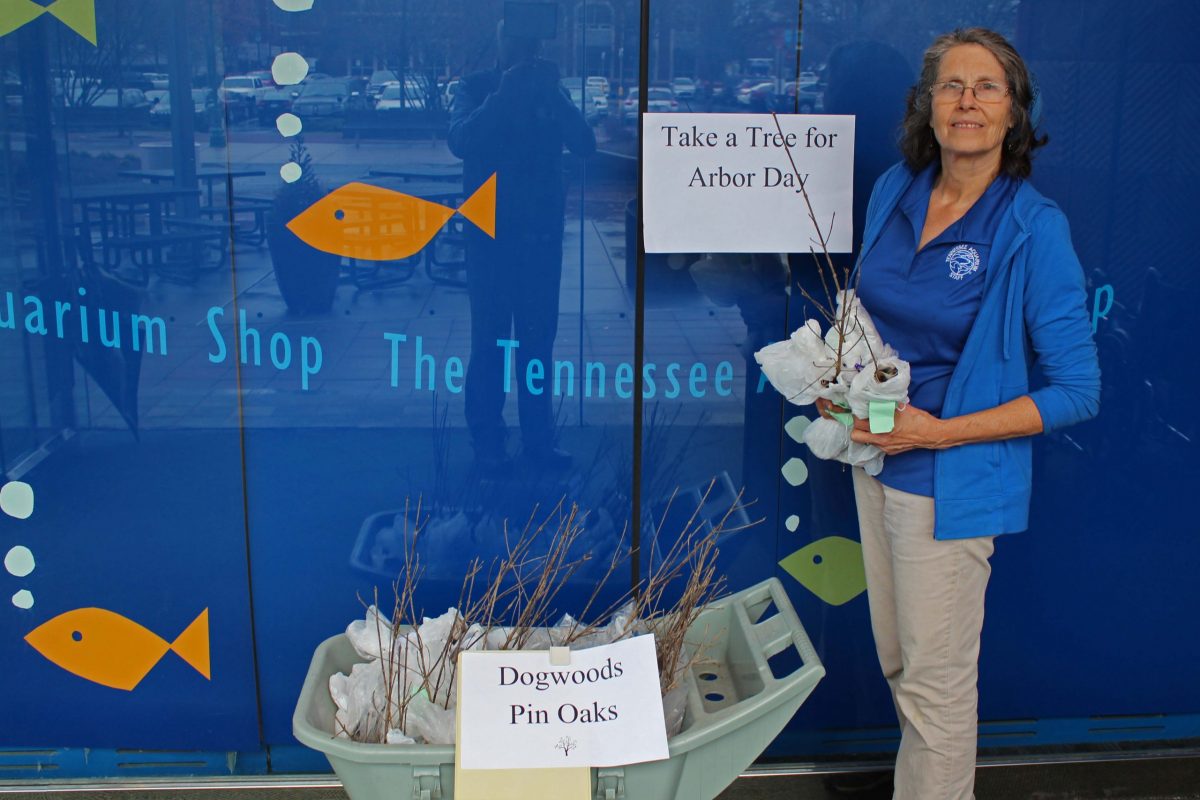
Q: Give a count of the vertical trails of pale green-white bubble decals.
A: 3